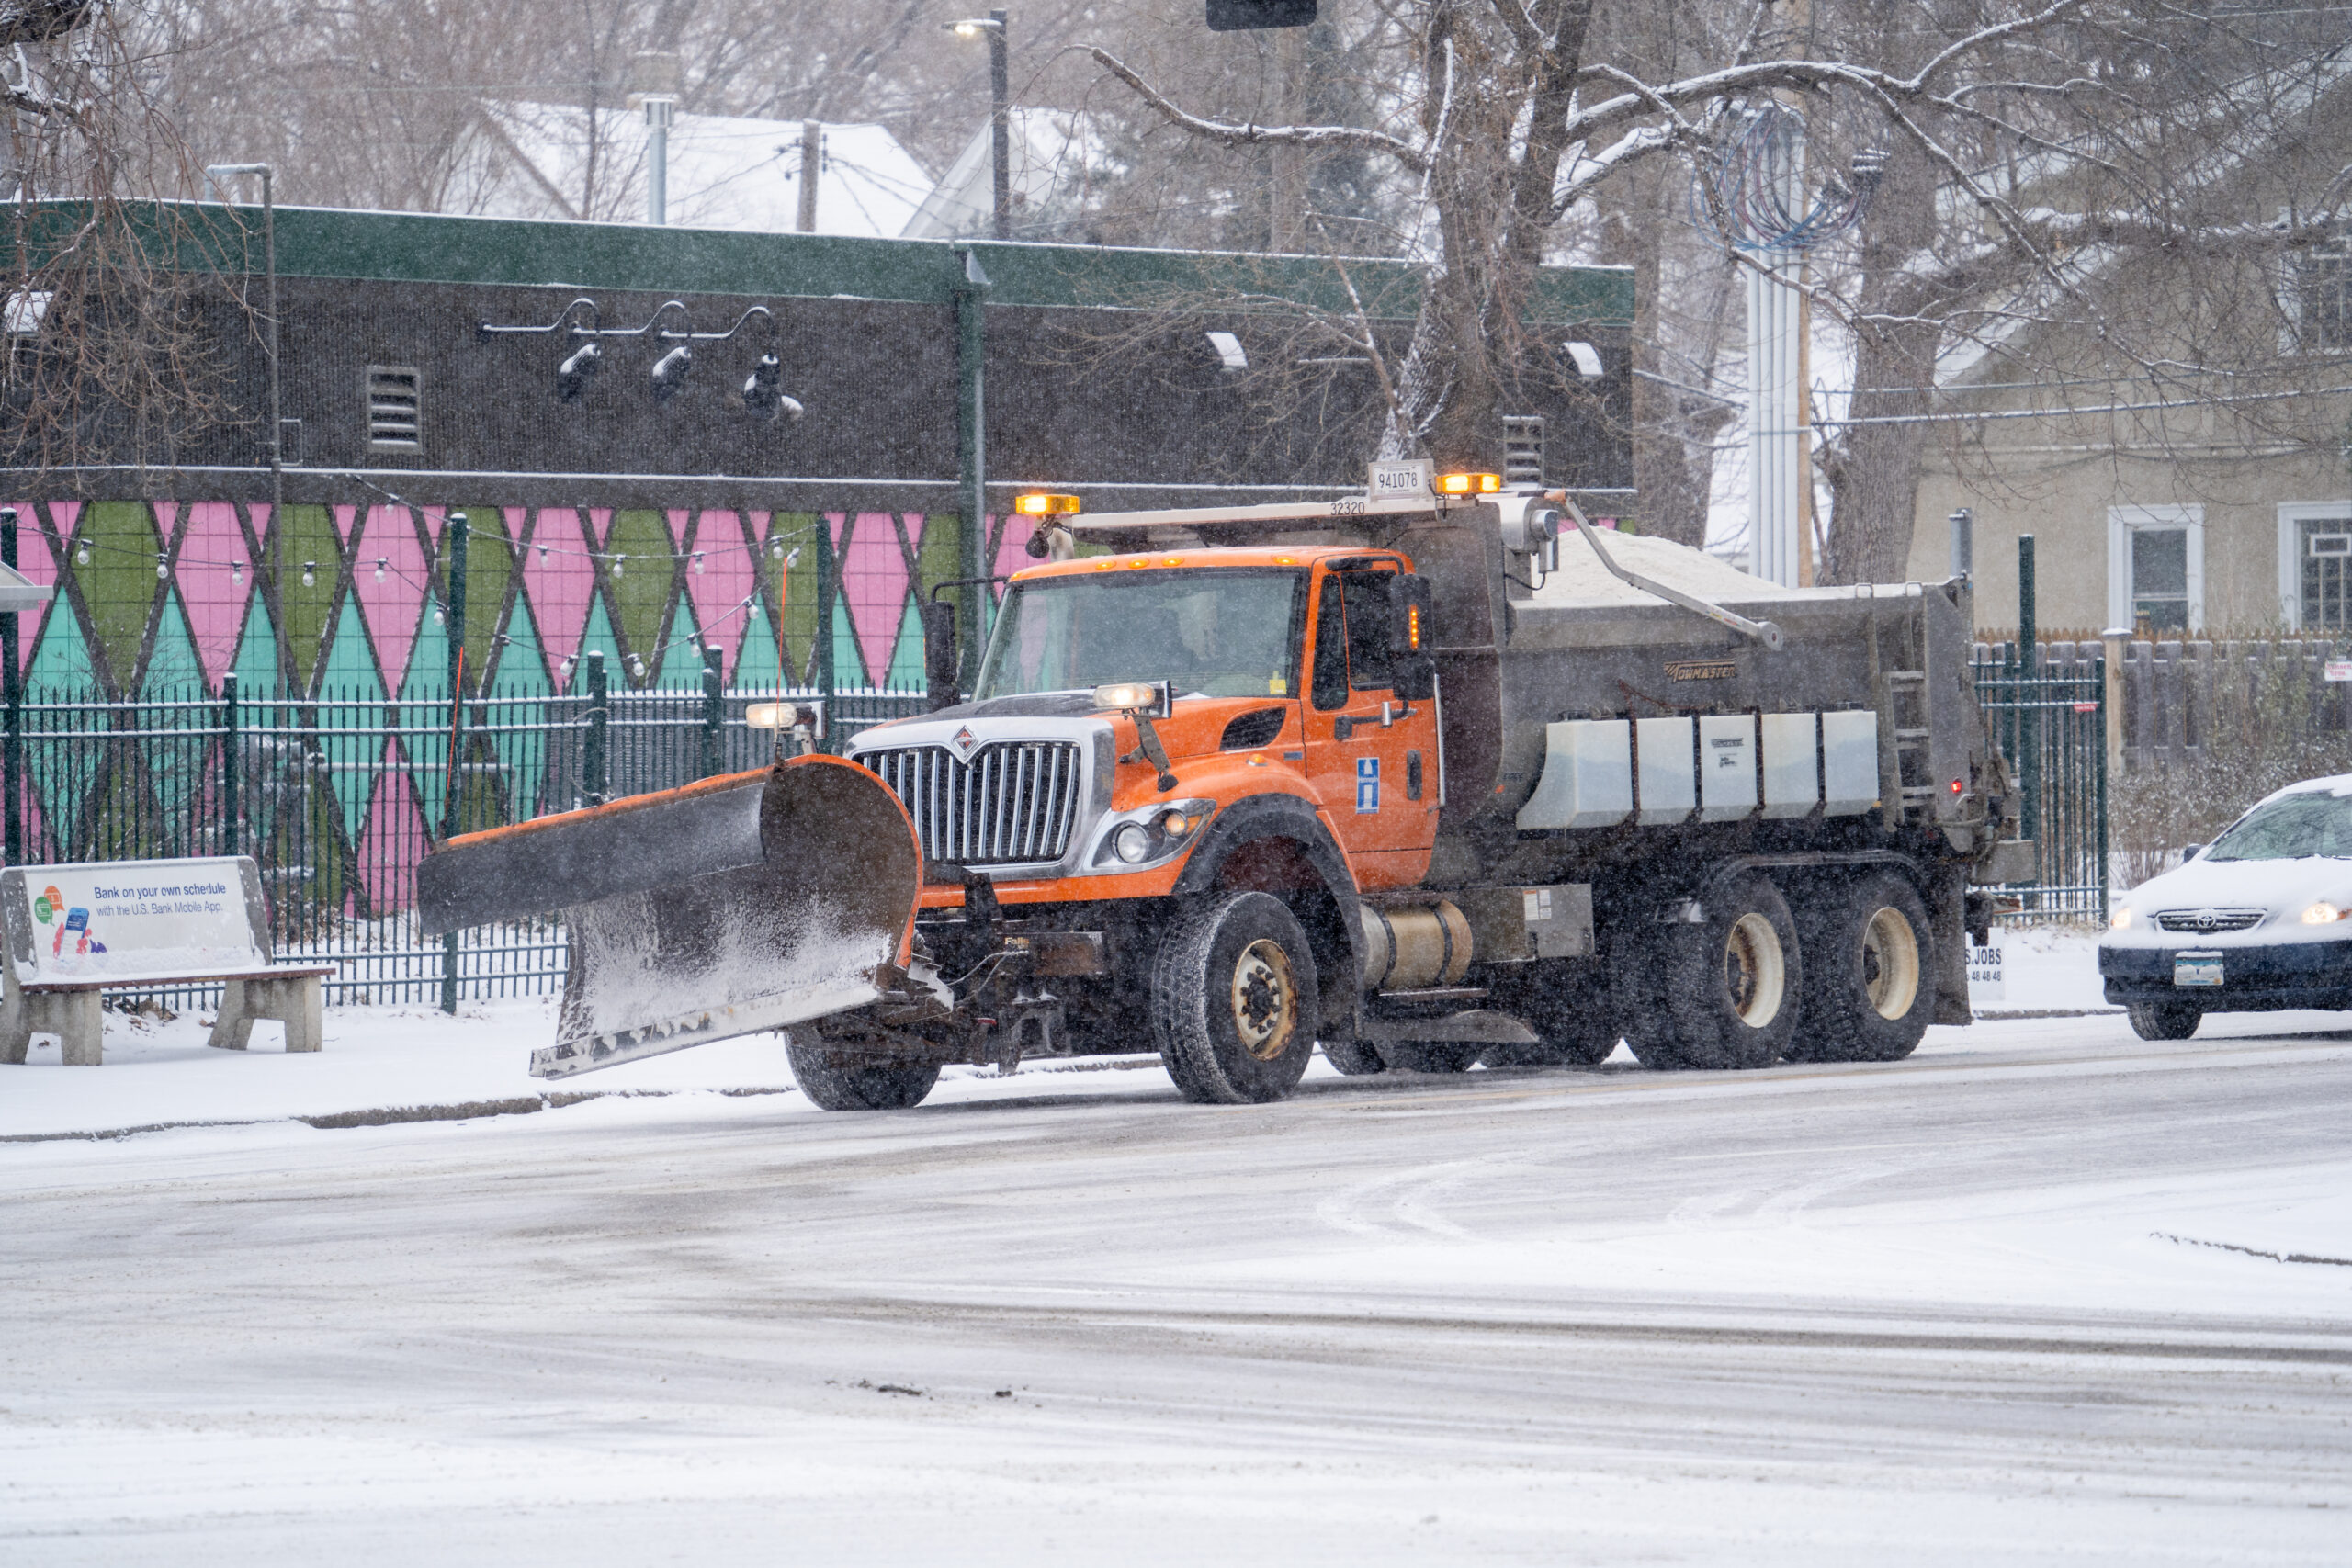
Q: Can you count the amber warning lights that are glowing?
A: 2